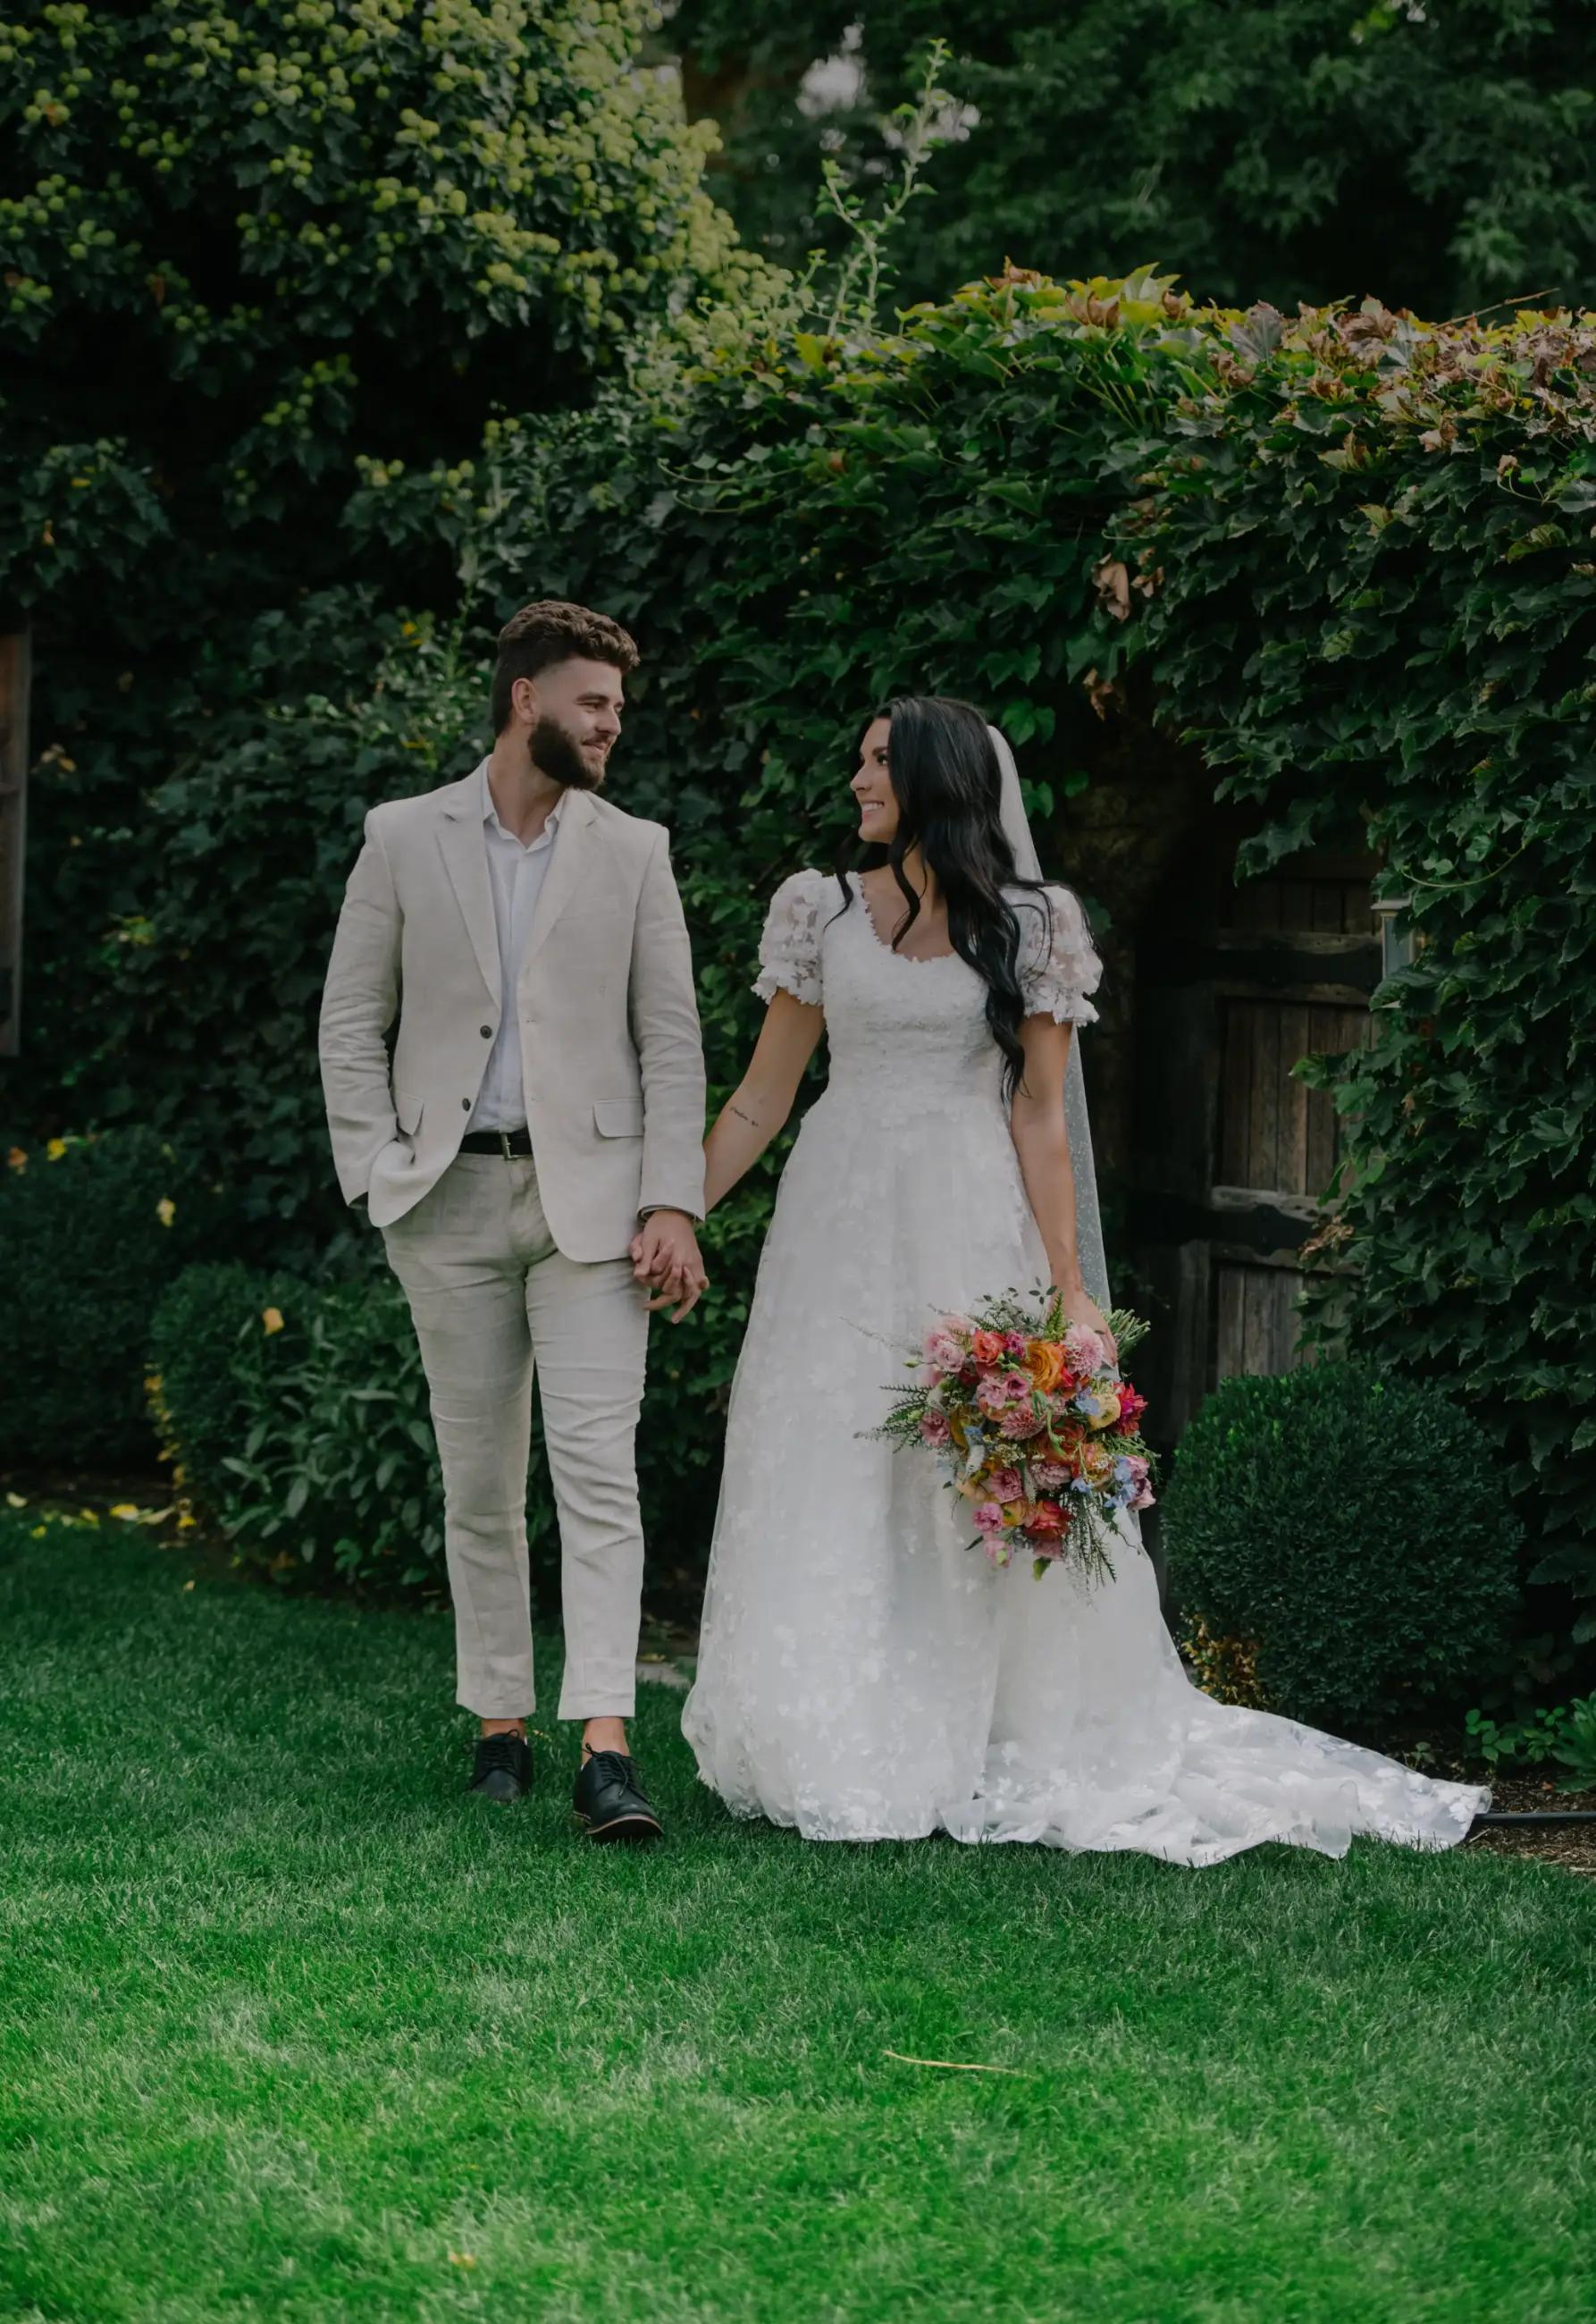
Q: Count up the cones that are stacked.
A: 0